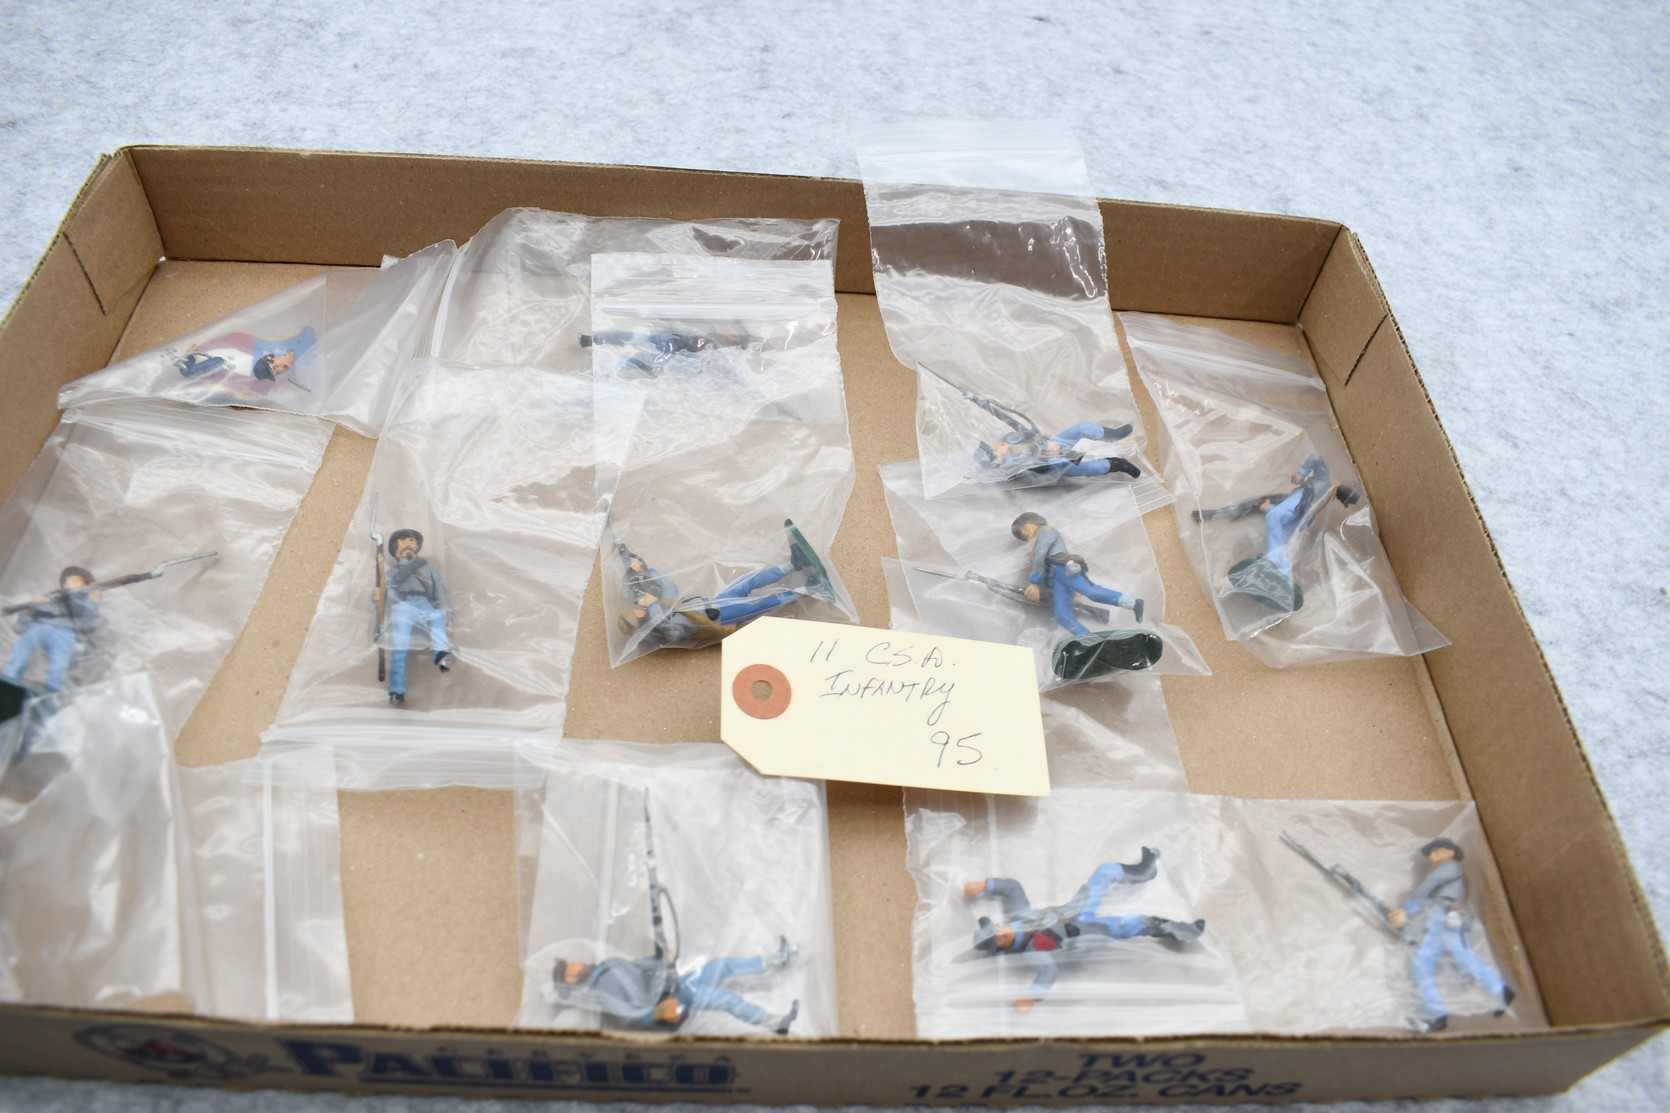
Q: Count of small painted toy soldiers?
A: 11